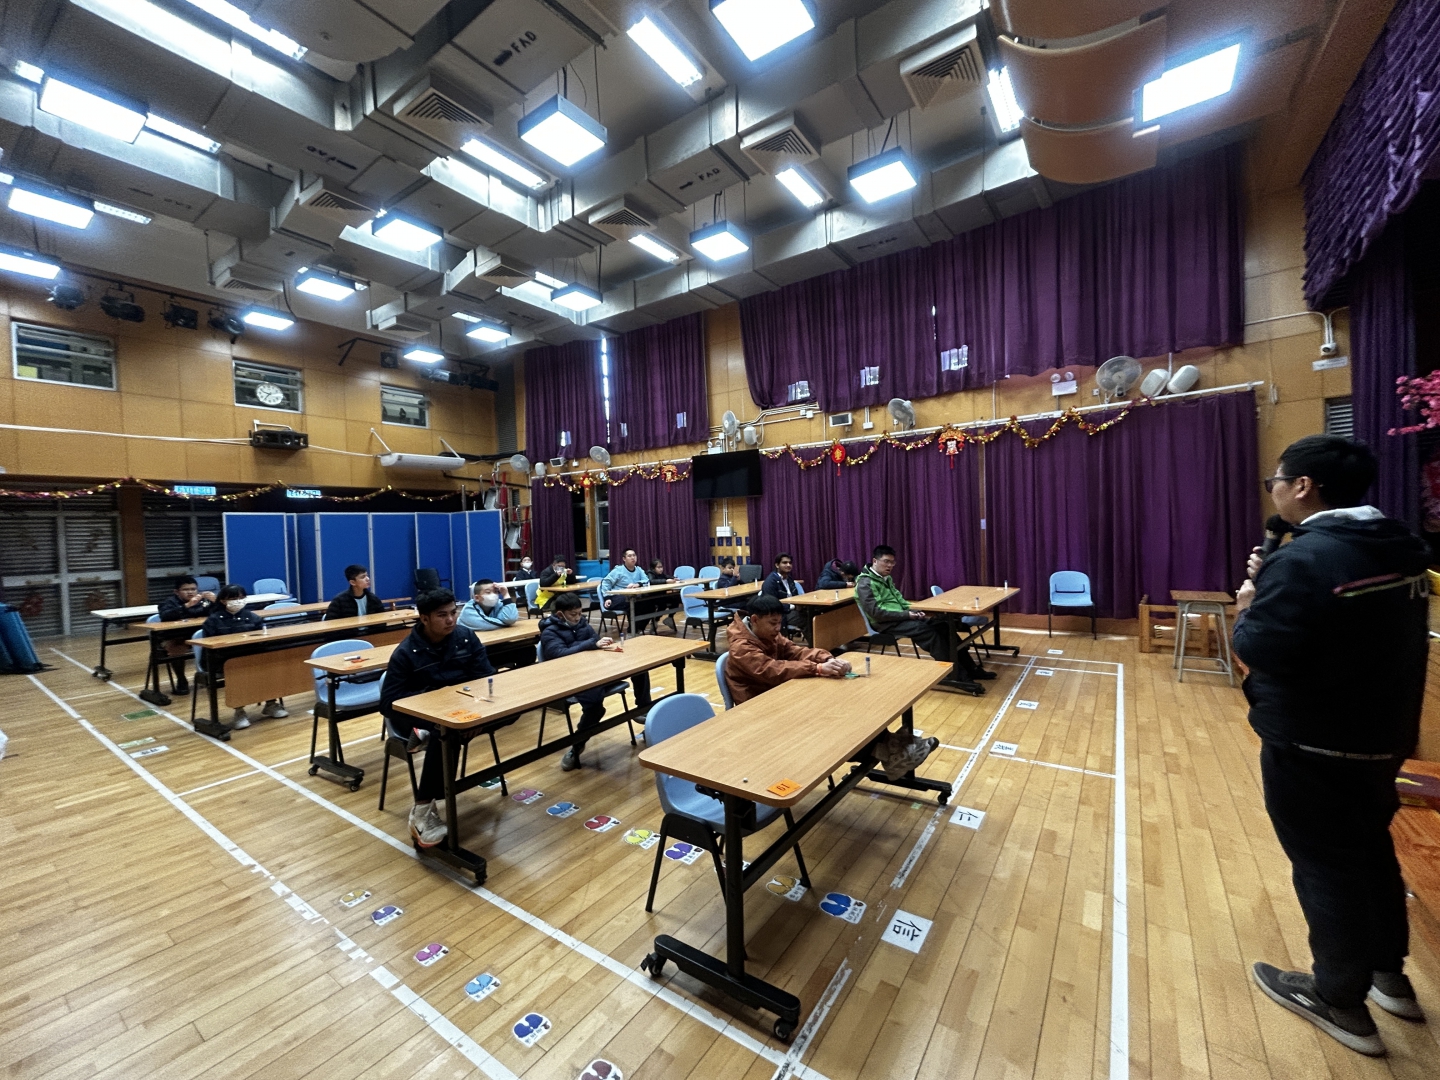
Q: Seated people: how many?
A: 15